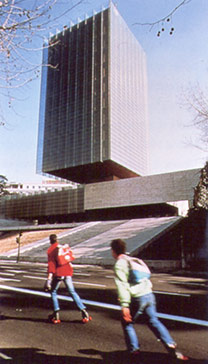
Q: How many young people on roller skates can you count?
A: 2